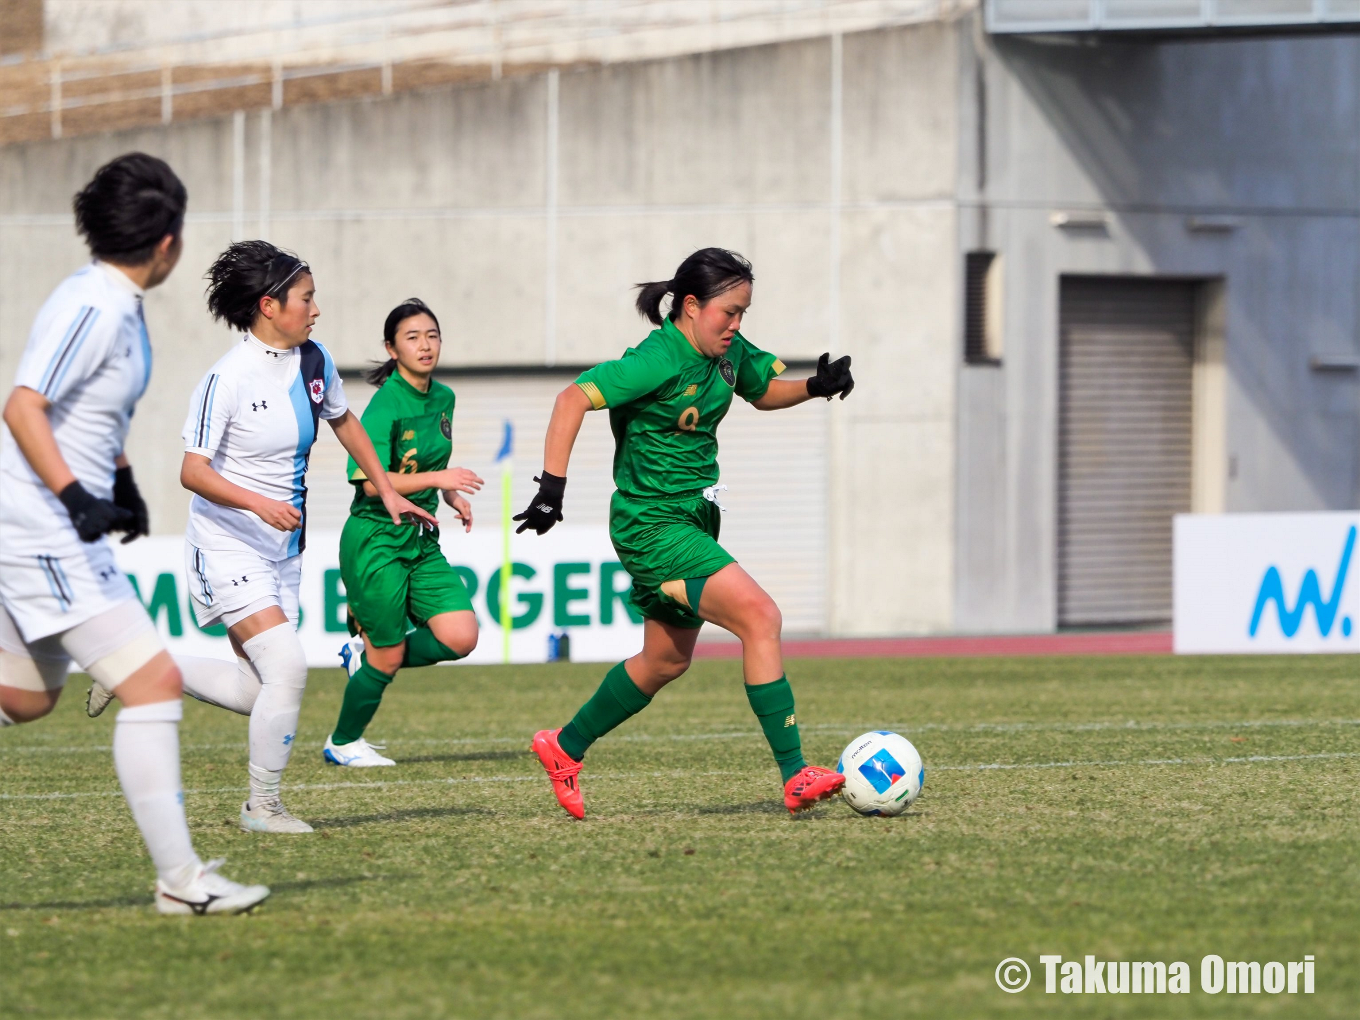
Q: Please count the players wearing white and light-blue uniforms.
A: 2